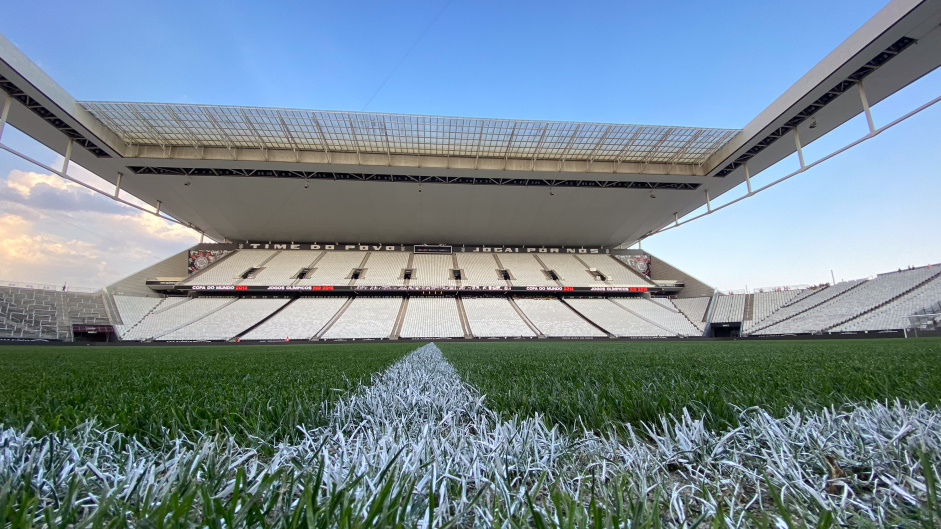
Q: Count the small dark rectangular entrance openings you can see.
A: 8